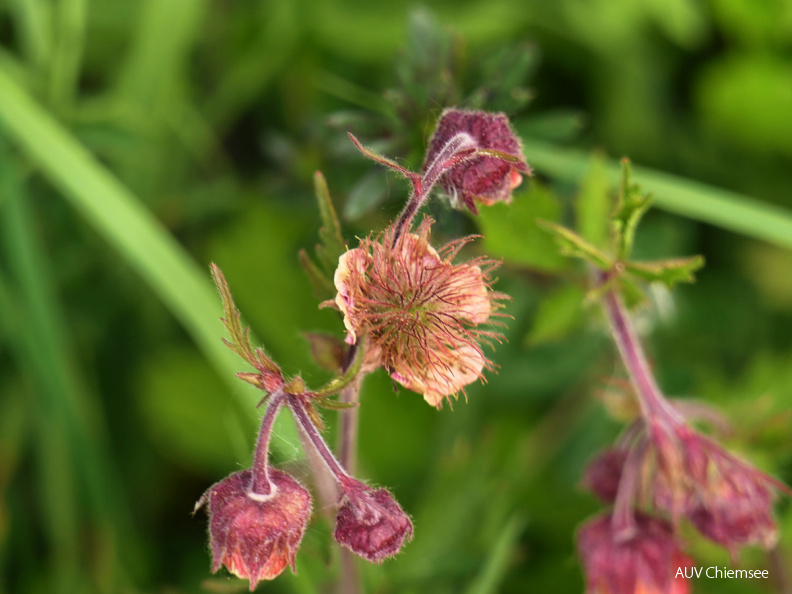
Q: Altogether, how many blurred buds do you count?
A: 3